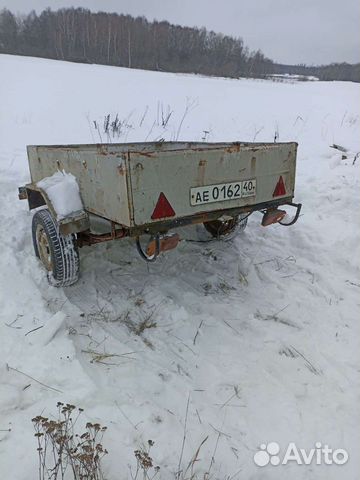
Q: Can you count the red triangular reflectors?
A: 2